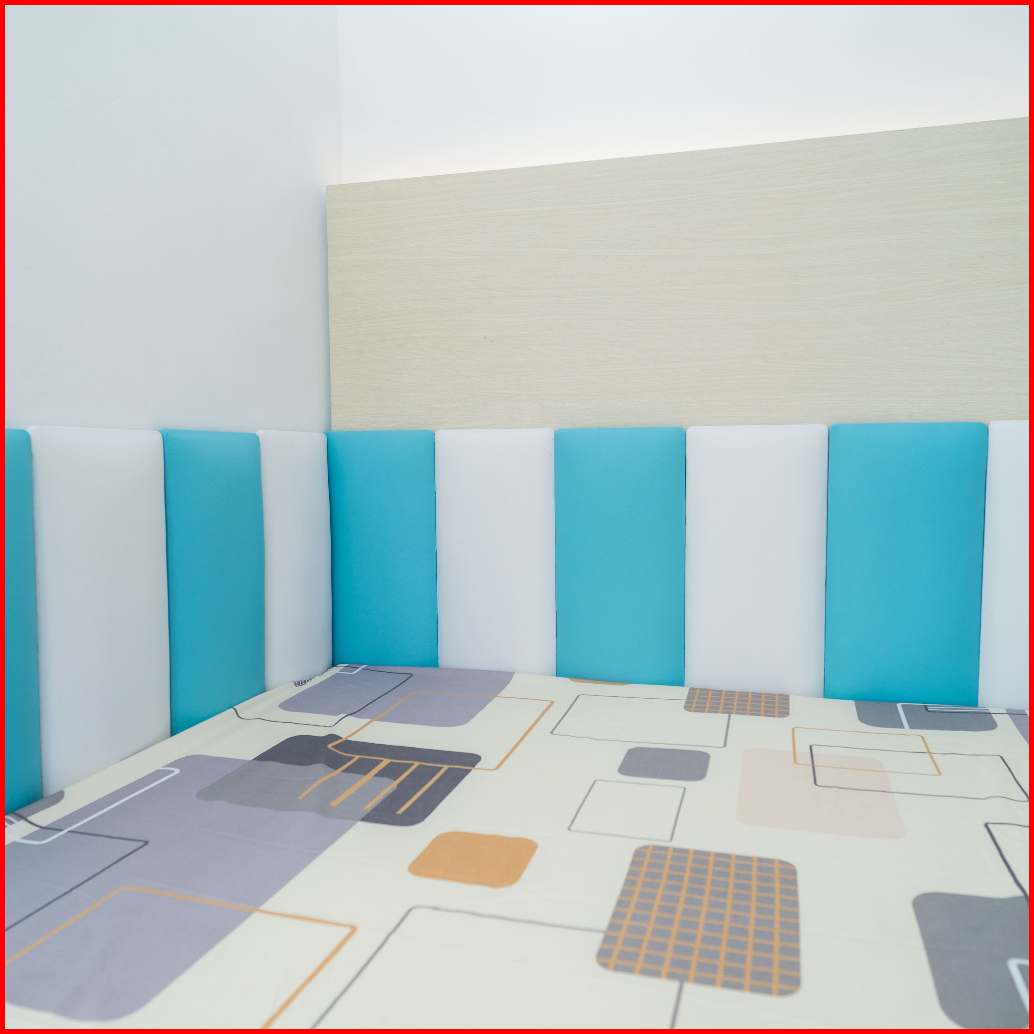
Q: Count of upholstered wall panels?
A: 10